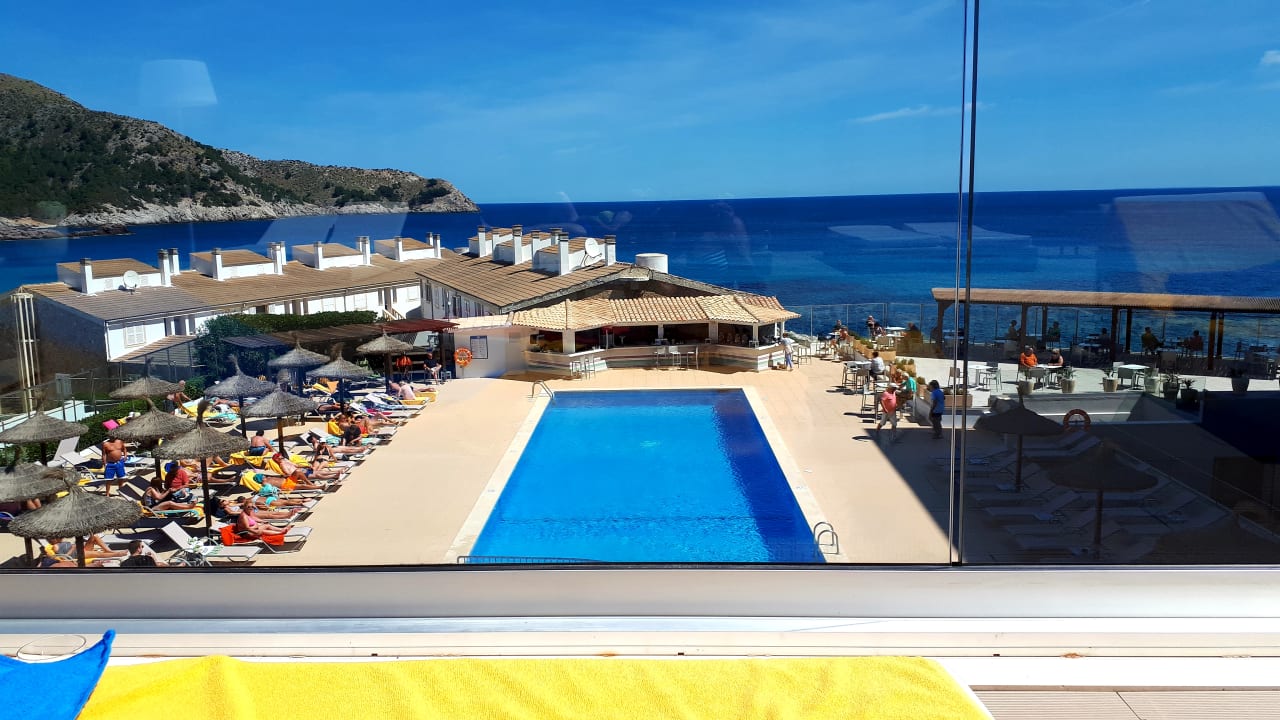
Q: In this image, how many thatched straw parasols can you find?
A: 14